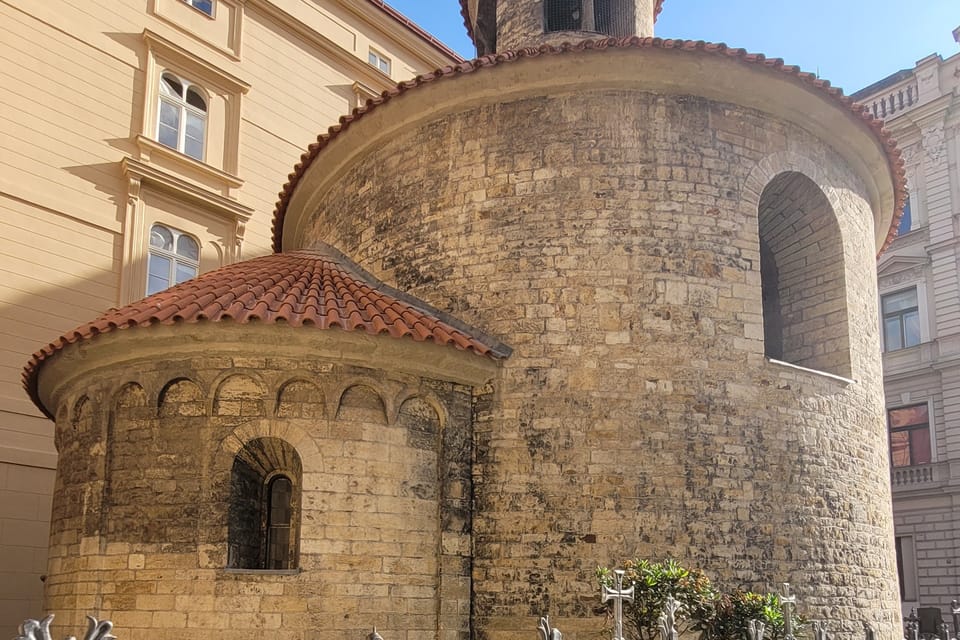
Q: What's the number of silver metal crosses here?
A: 2